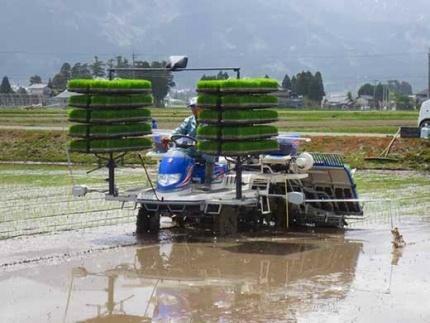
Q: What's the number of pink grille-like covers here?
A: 0